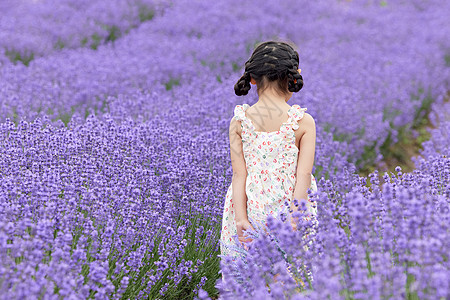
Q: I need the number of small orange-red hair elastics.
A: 1